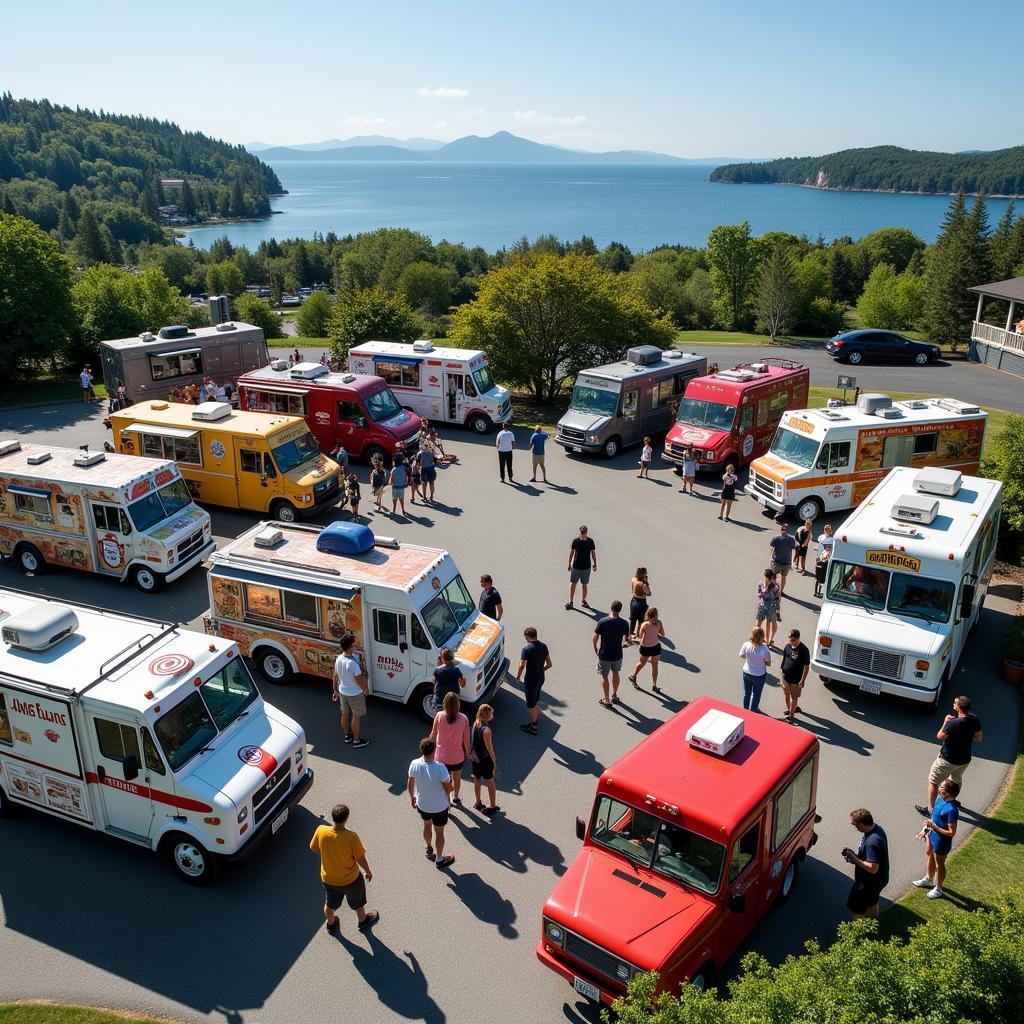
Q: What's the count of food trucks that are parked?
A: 12